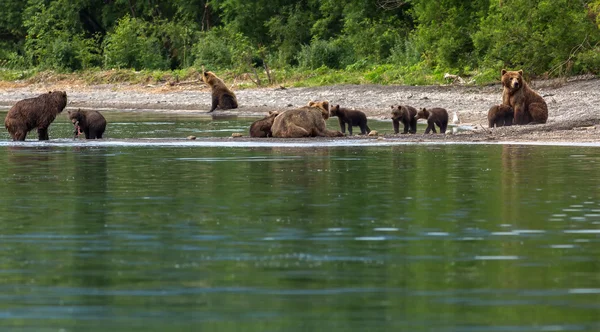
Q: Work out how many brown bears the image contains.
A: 10